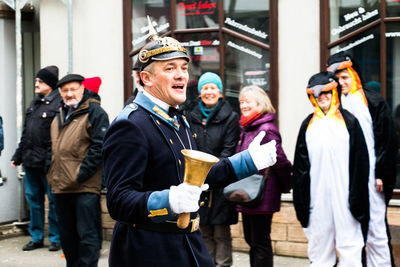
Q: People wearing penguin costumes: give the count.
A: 2